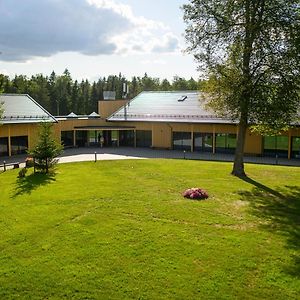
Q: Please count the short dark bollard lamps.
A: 4